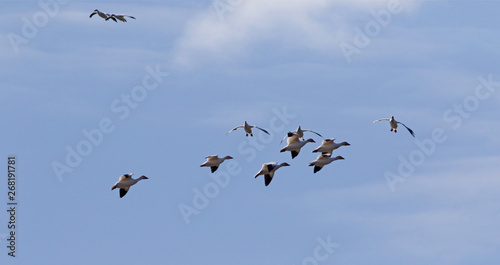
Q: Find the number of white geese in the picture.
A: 11